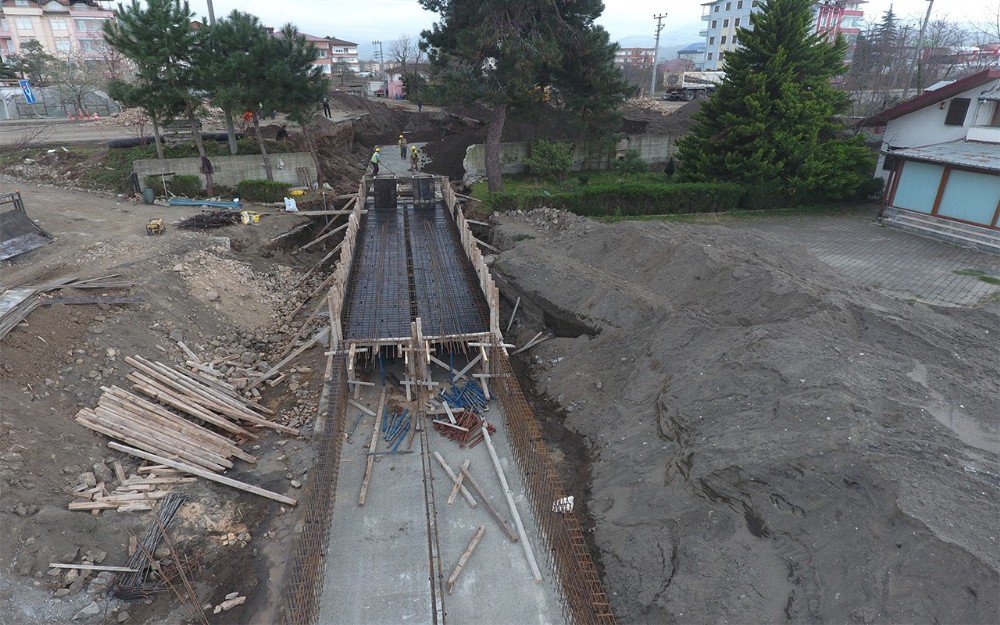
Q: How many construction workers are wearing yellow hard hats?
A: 3